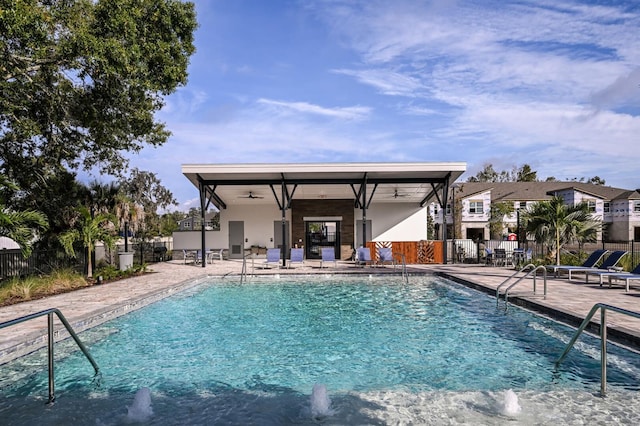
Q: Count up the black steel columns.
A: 4